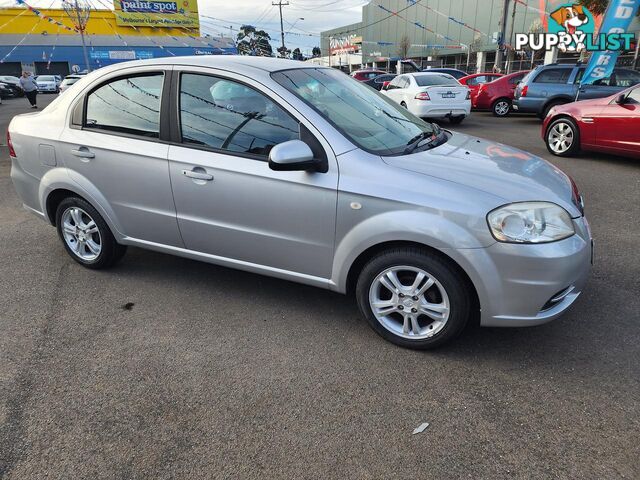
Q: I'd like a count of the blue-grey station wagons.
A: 1